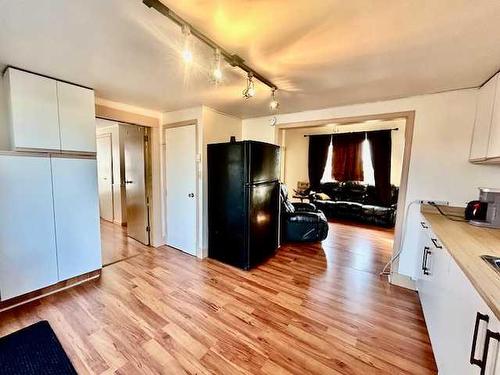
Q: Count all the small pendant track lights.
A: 4